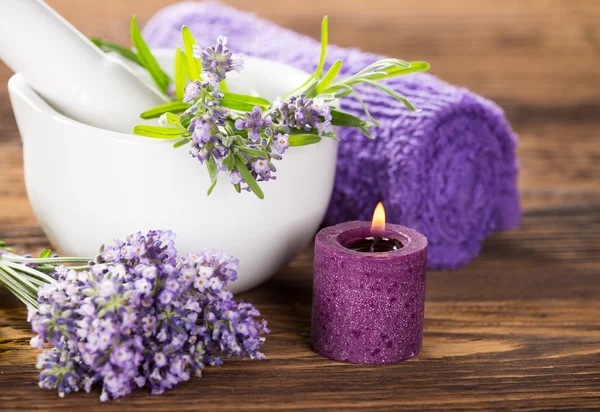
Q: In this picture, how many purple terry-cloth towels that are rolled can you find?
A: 1